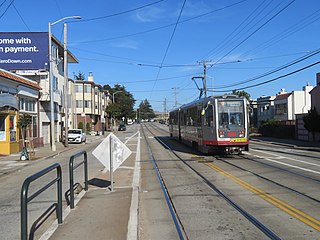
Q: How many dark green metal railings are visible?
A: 2